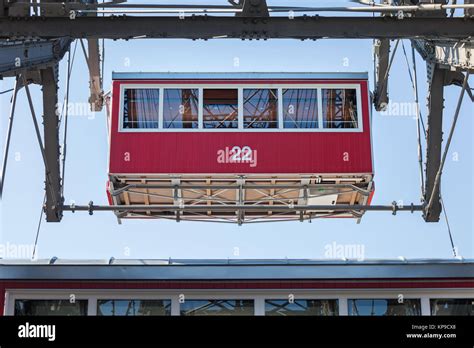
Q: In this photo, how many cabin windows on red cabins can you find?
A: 12